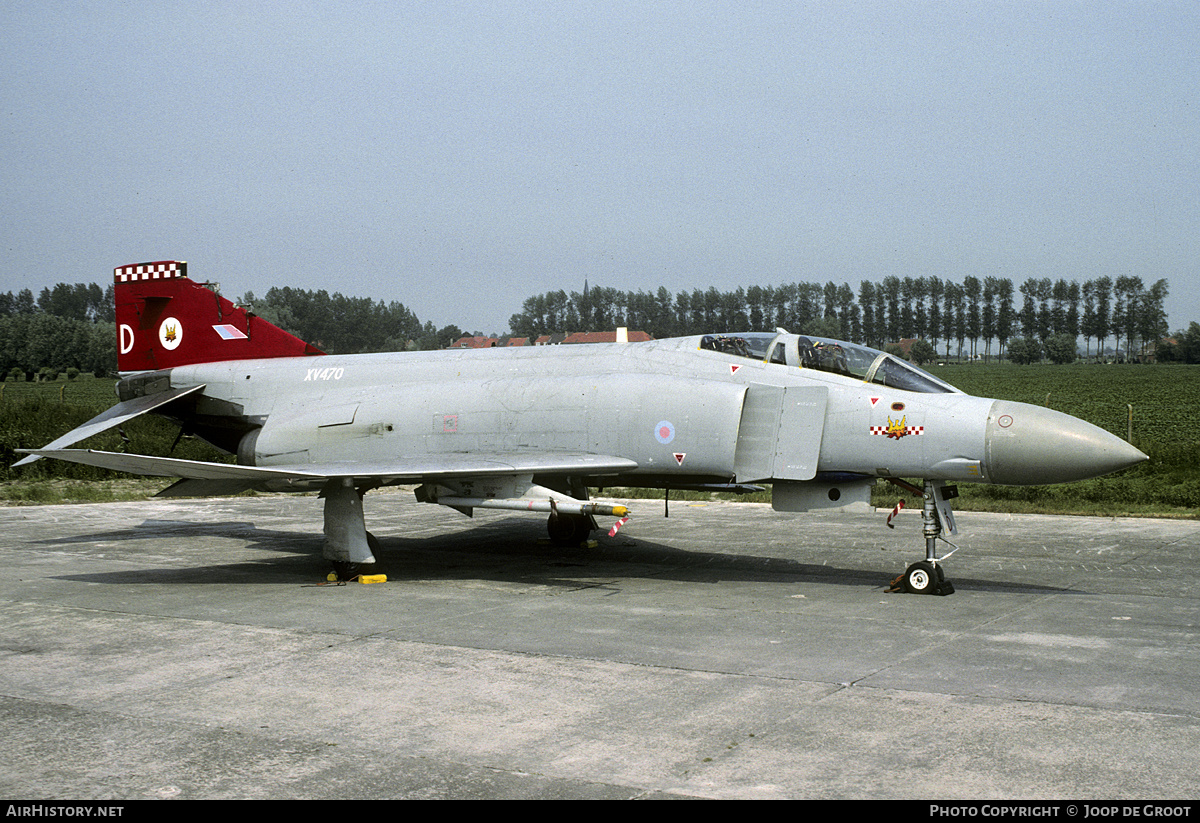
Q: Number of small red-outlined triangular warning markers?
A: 3